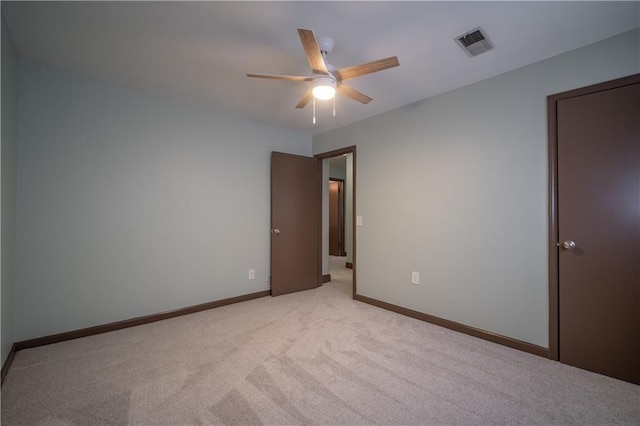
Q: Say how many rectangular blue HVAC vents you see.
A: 0